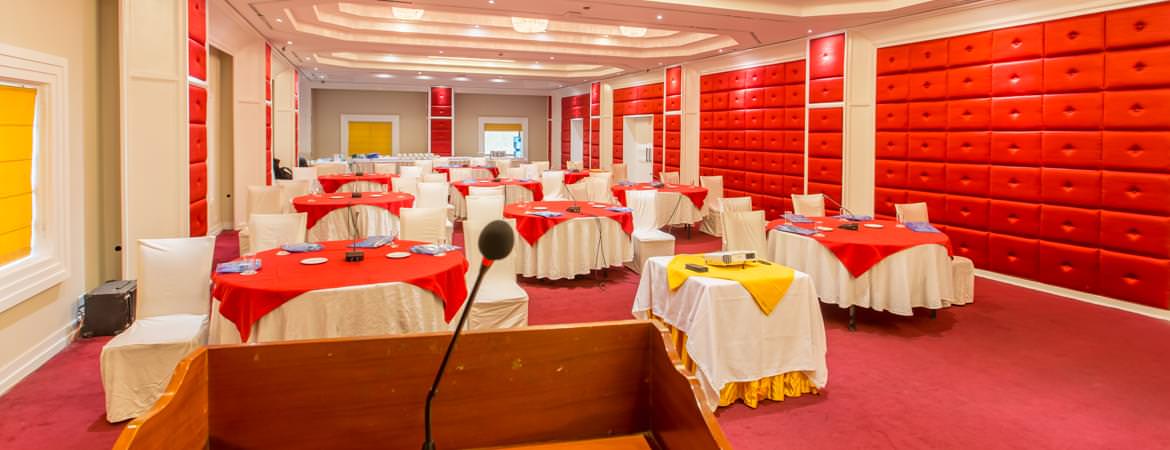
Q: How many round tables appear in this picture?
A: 9